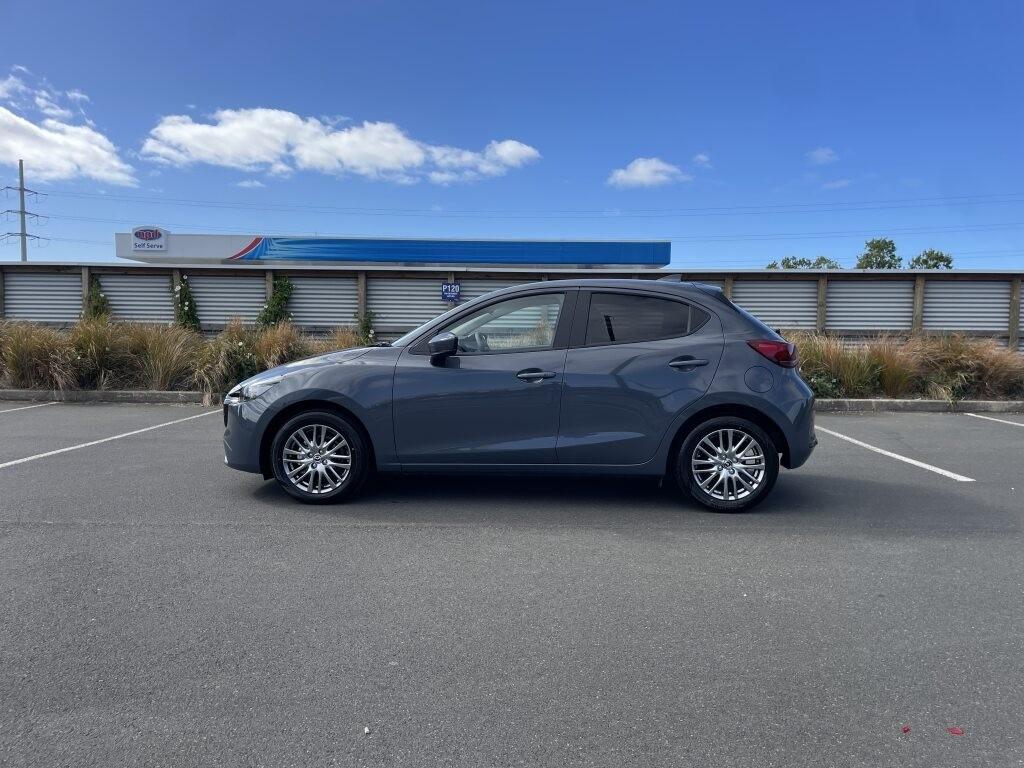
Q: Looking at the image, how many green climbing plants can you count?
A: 4